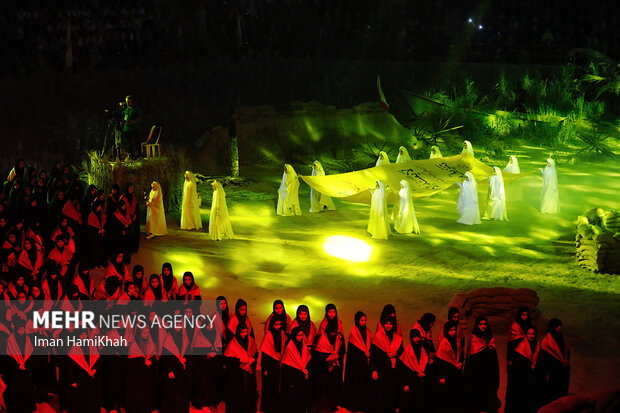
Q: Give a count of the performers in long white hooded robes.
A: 15